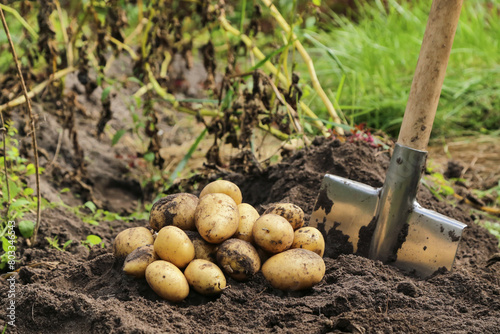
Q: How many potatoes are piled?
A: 15